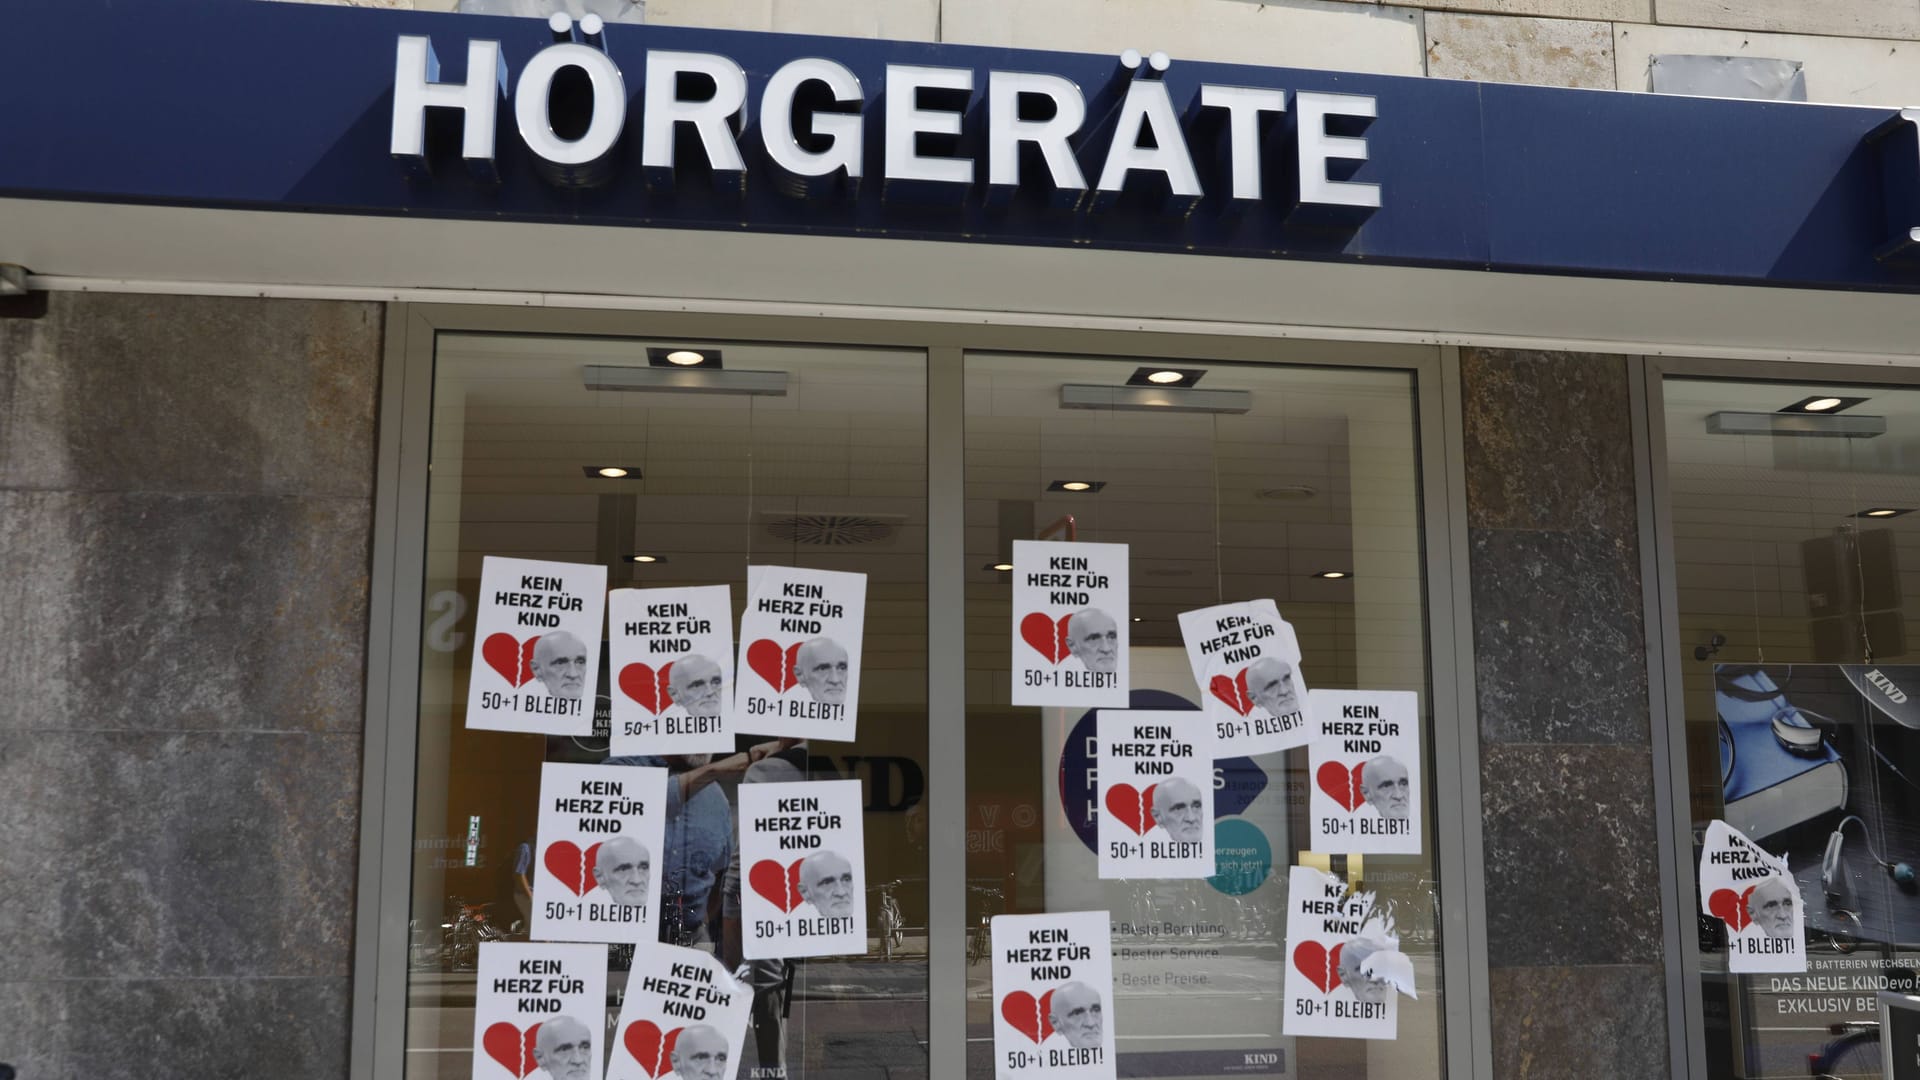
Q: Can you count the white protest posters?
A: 14